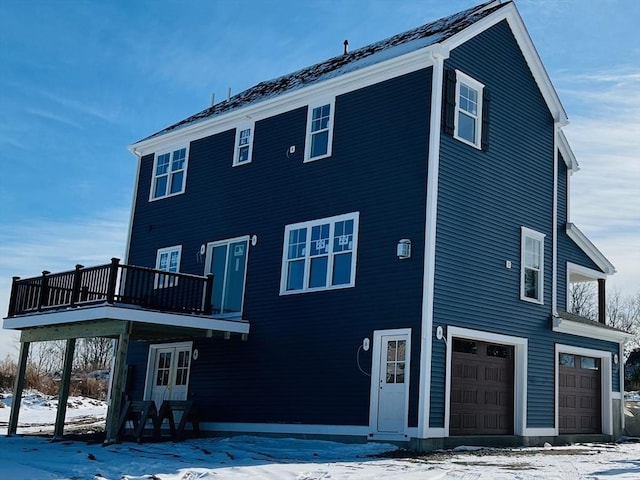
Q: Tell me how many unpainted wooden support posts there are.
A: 3